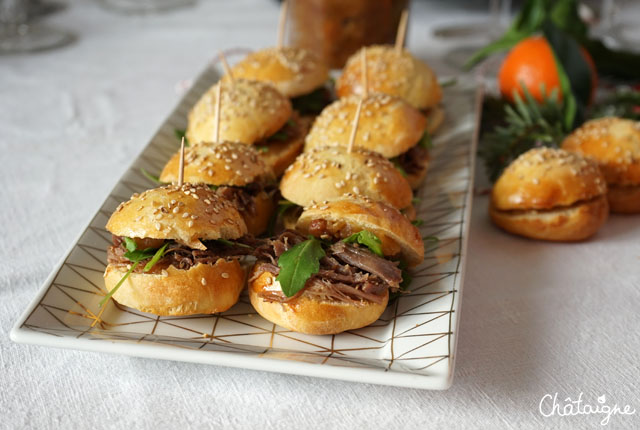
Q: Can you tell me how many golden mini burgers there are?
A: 10